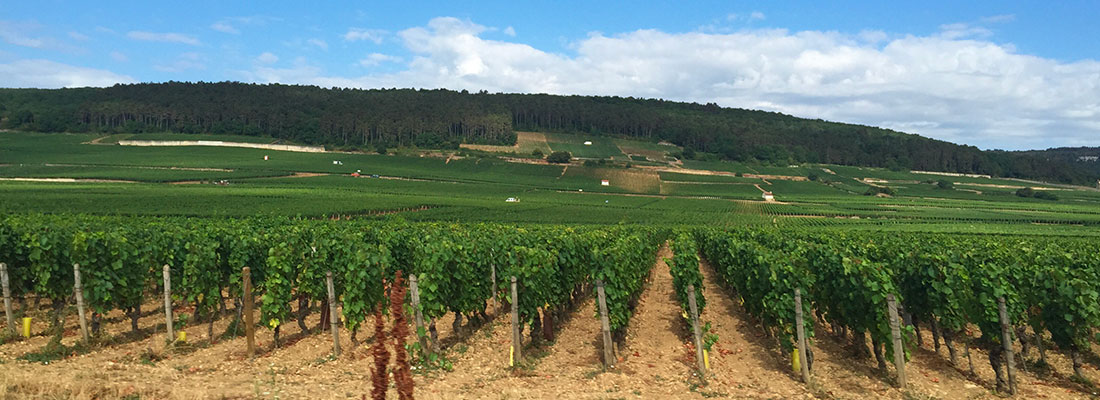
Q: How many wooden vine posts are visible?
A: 13